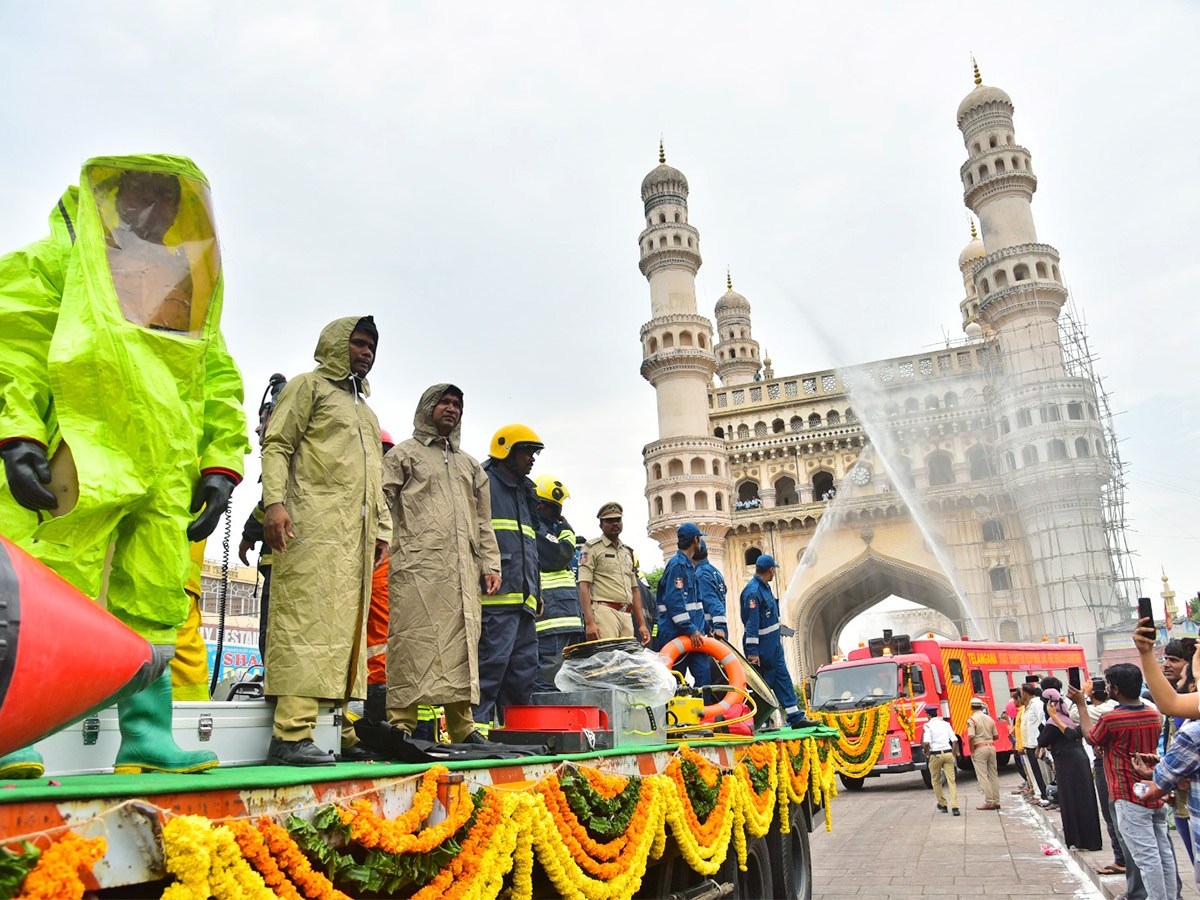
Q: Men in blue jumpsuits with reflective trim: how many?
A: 3